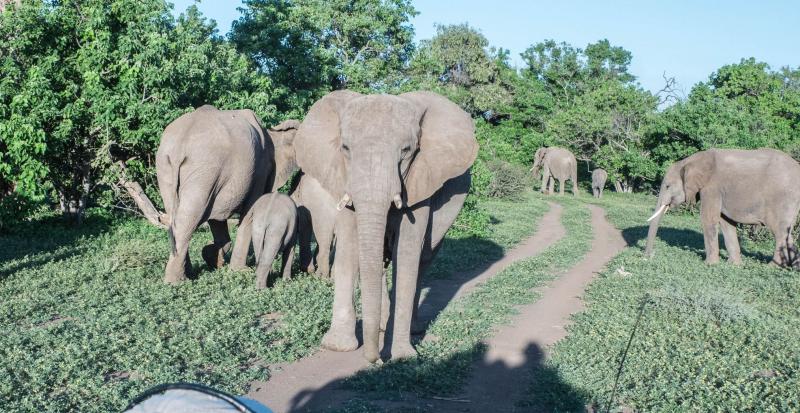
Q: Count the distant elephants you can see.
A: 2